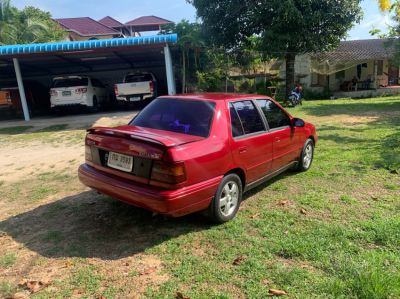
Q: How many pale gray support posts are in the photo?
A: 2